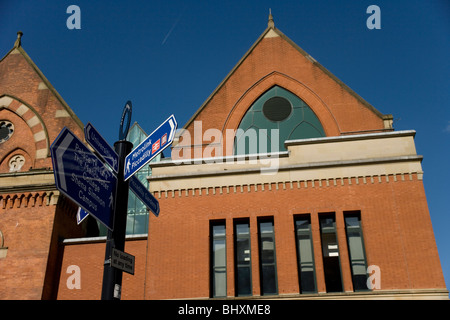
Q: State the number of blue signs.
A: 5